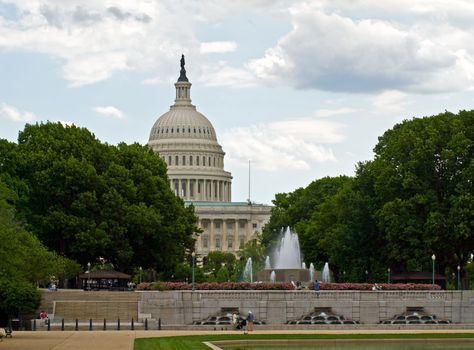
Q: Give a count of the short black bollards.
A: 10